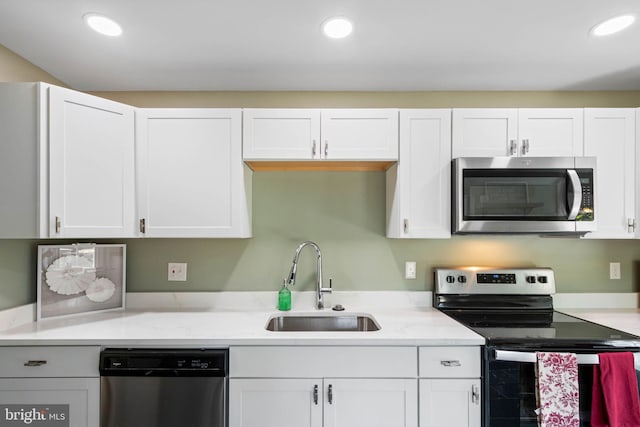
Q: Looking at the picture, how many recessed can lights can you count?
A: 3